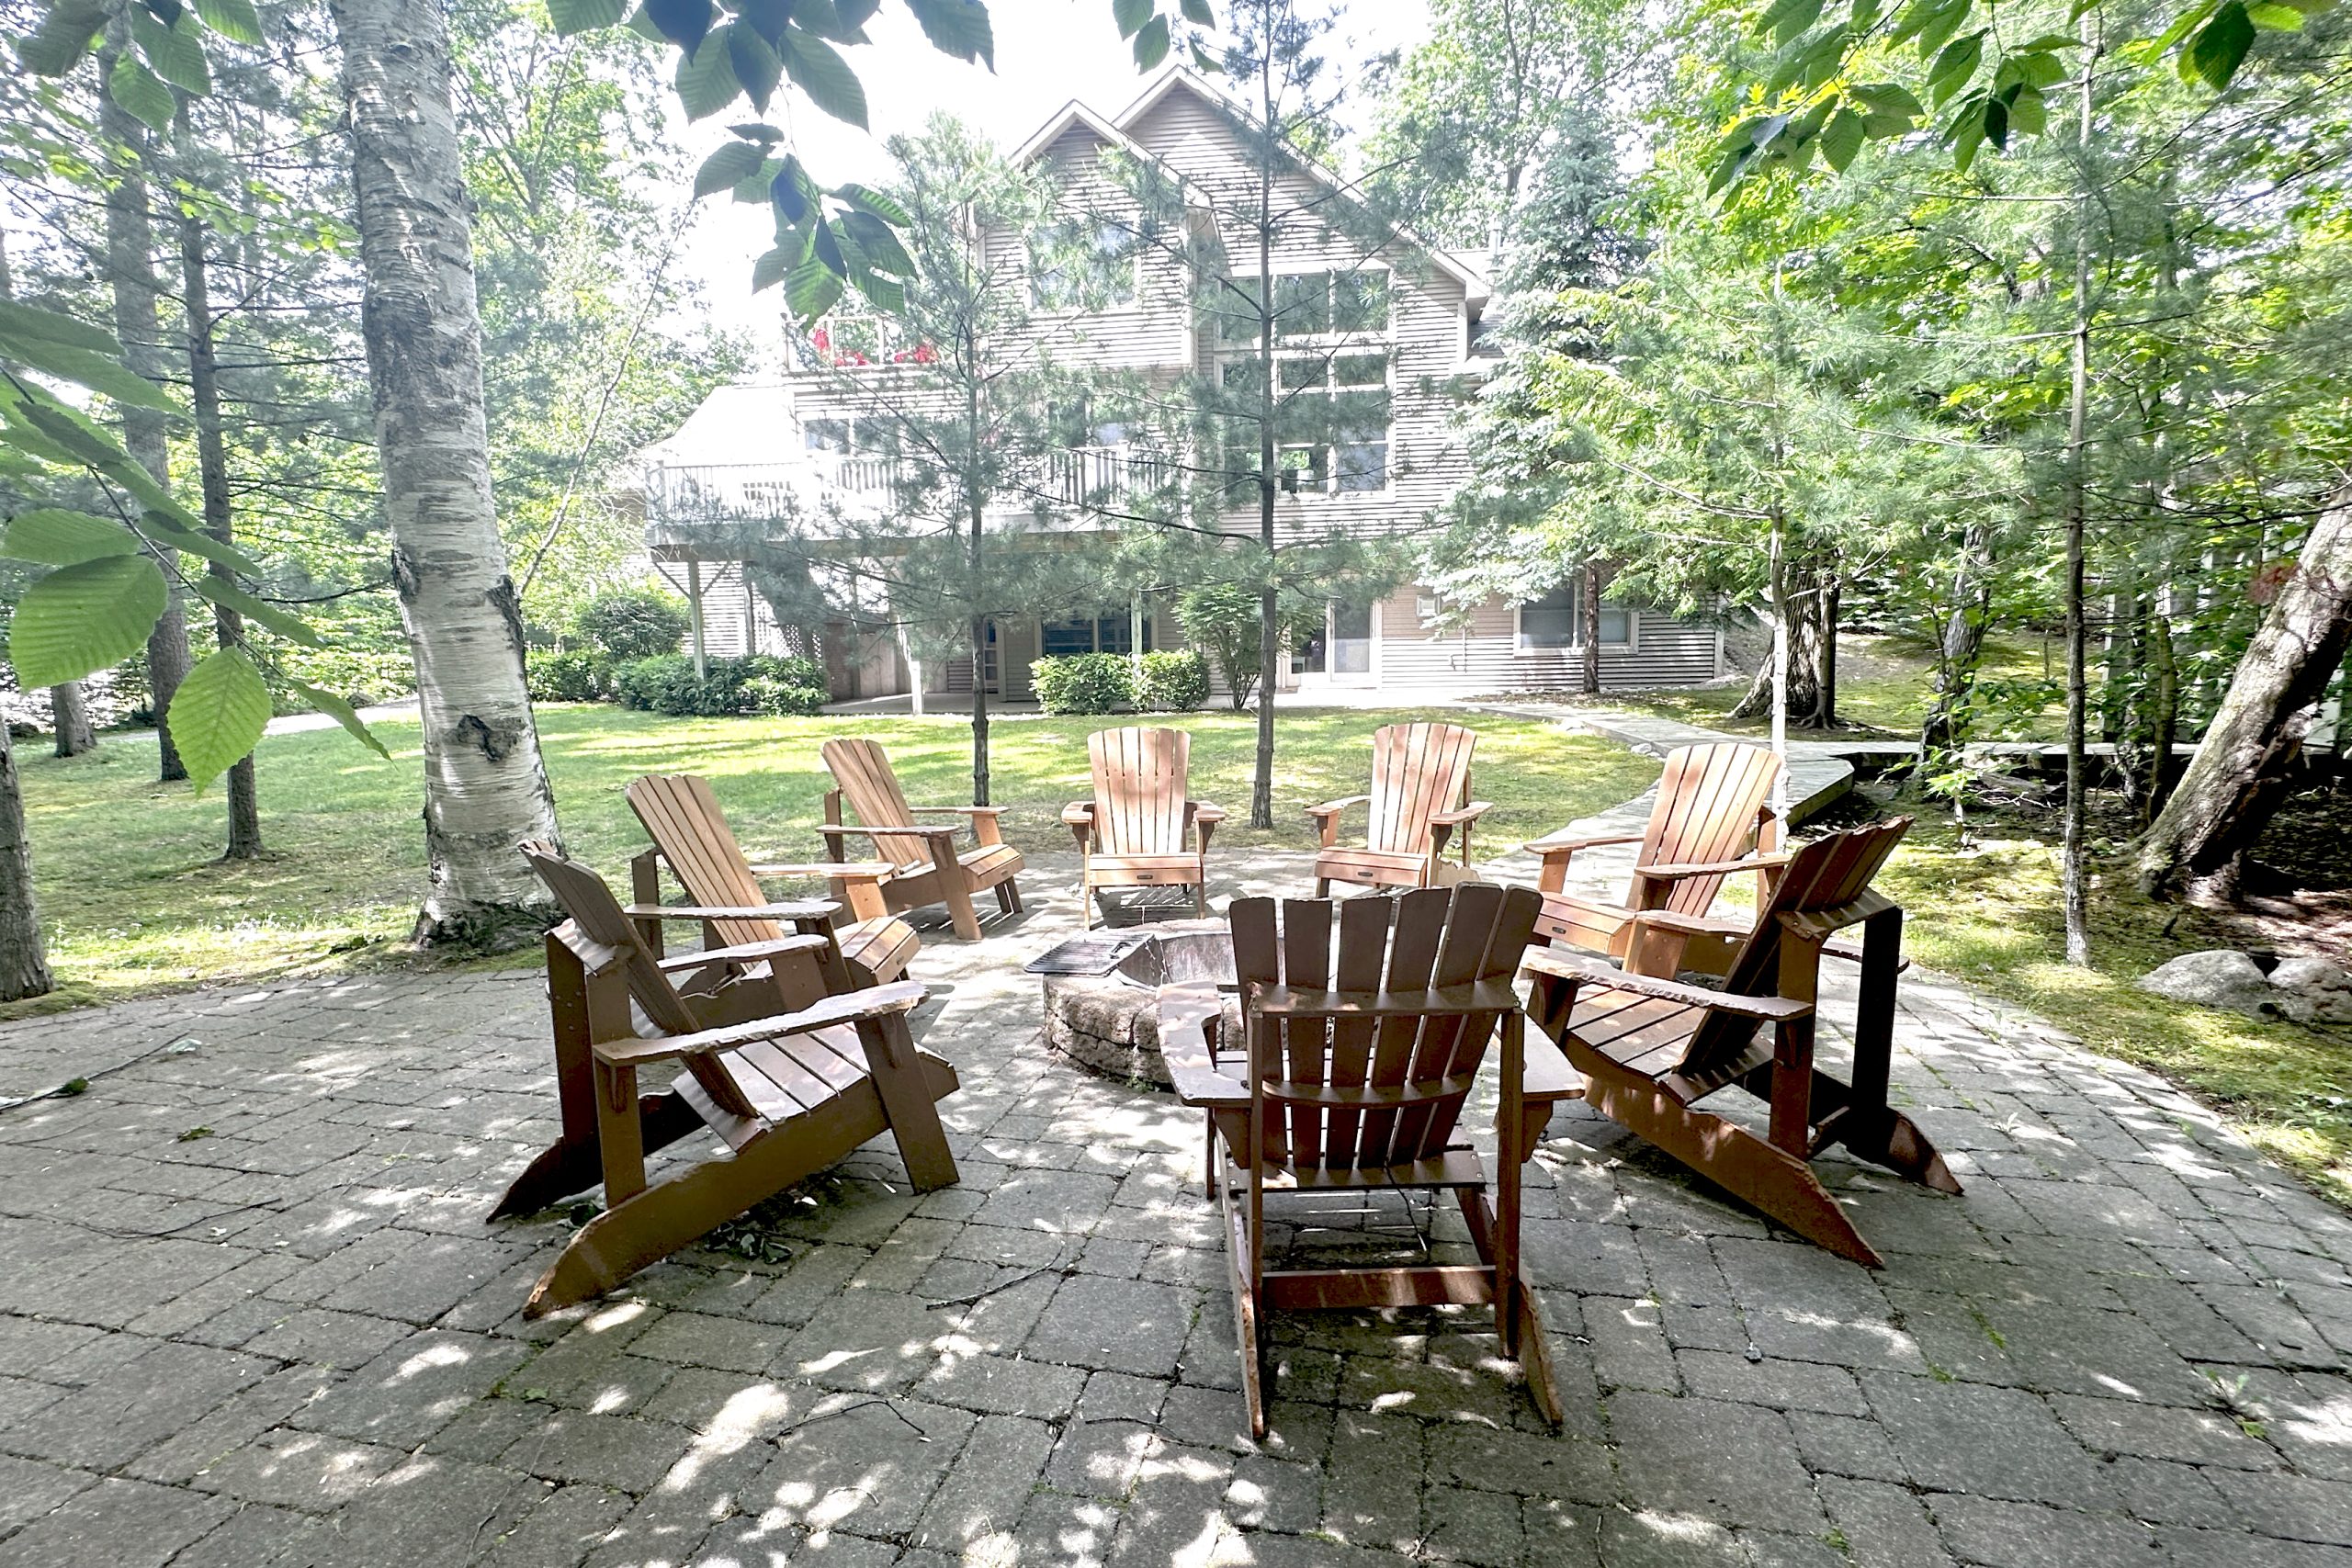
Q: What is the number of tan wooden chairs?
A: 8